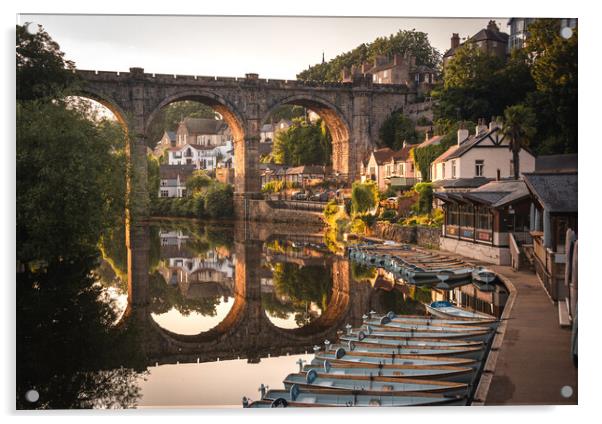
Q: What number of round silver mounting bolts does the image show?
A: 4